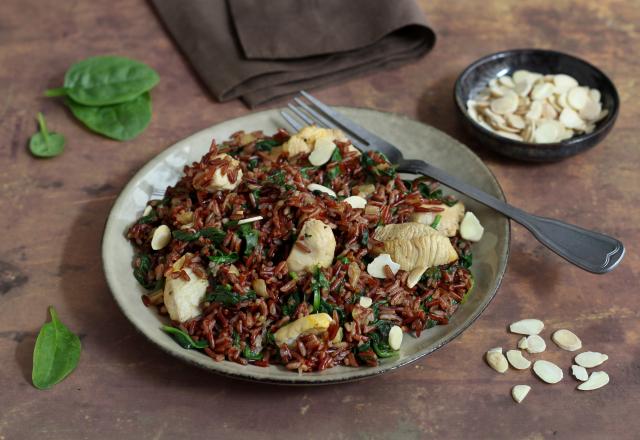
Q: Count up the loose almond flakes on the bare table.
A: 10